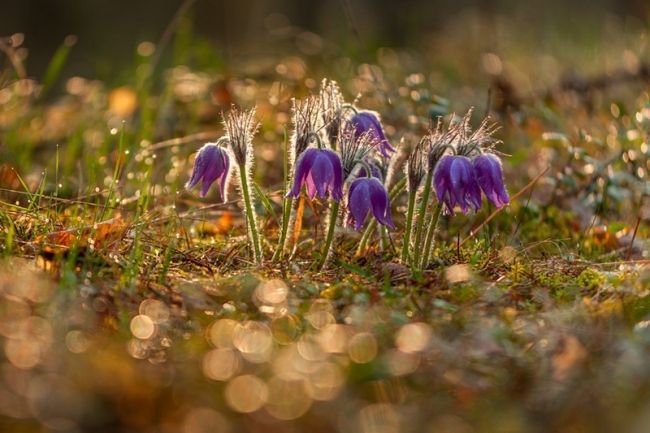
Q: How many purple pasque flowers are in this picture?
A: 6